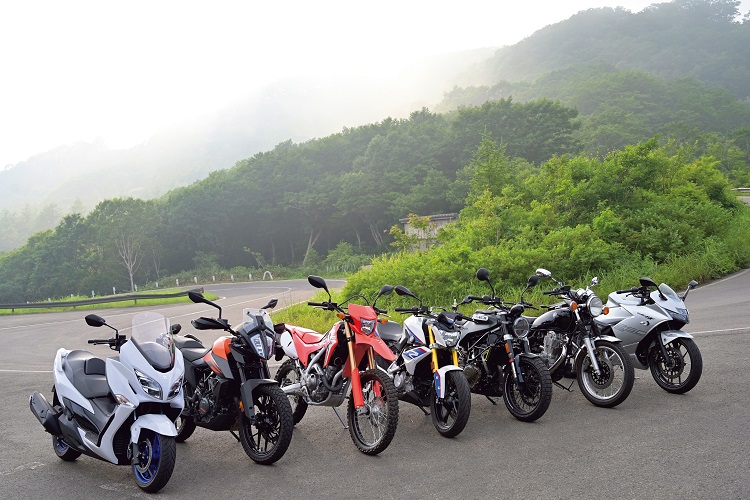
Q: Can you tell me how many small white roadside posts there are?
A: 12